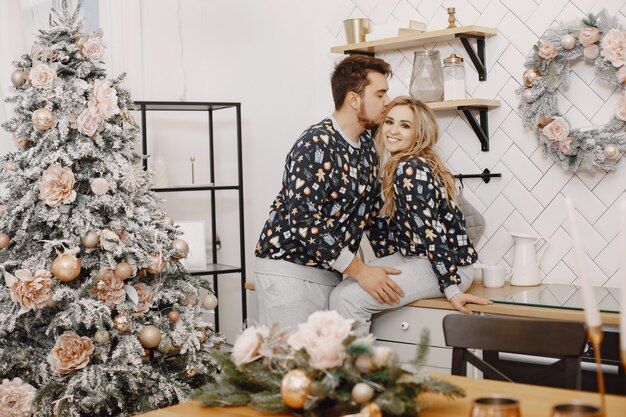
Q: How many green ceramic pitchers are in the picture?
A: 0